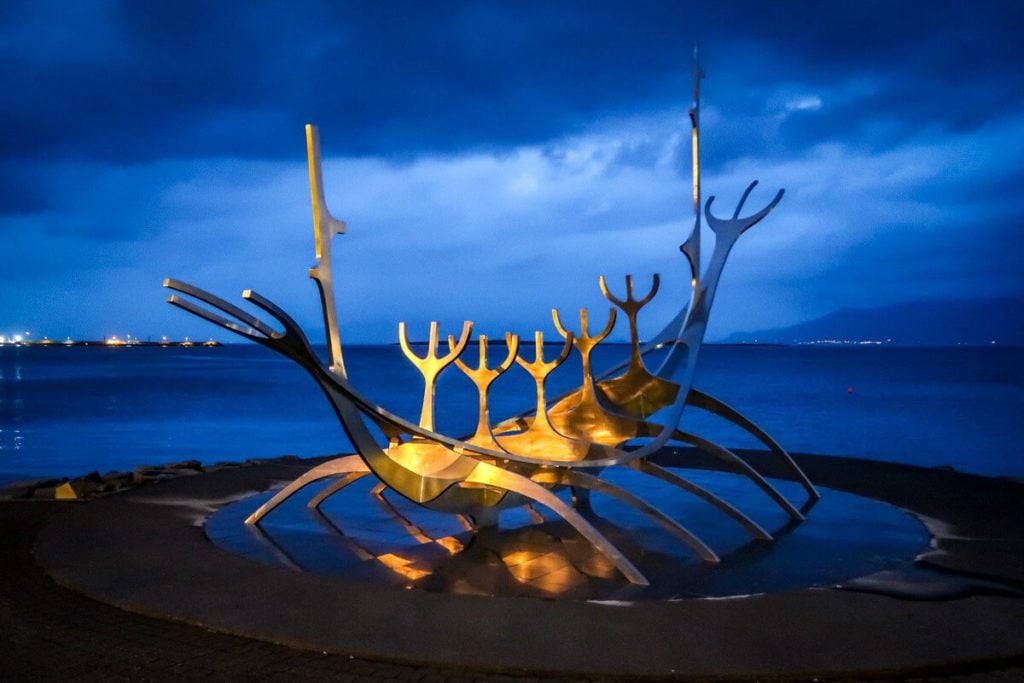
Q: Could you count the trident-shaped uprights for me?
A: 5